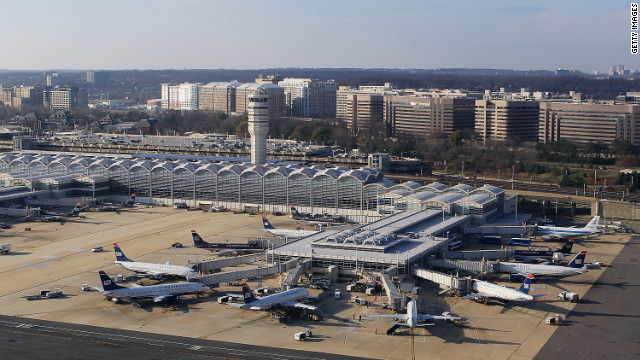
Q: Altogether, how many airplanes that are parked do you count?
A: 13